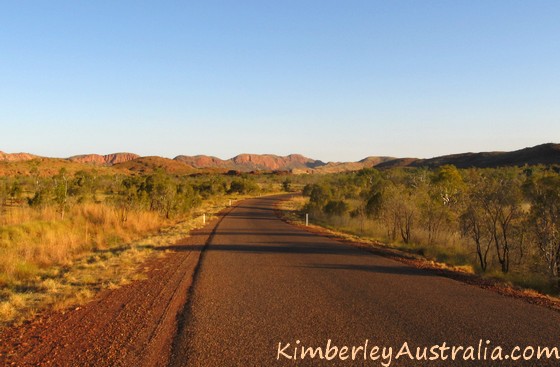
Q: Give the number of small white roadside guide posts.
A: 3